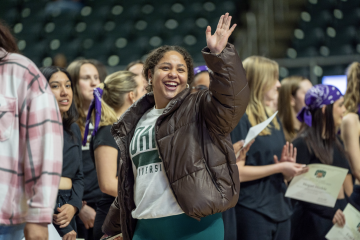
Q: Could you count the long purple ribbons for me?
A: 1